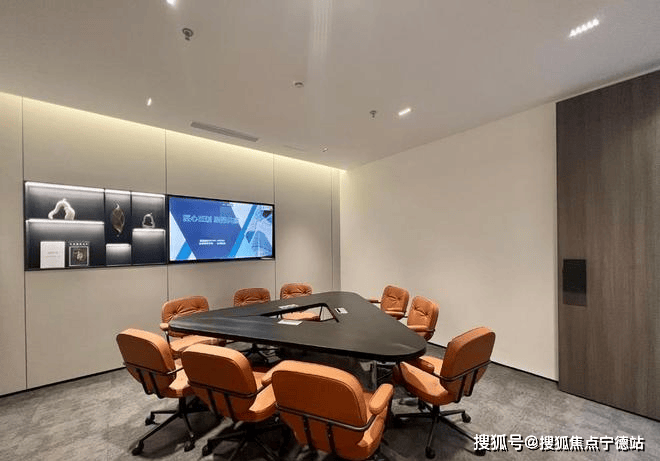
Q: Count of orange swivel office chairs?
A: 9